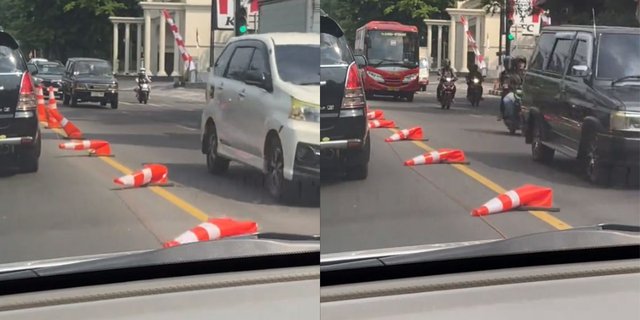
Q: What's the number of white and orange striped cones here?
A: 11